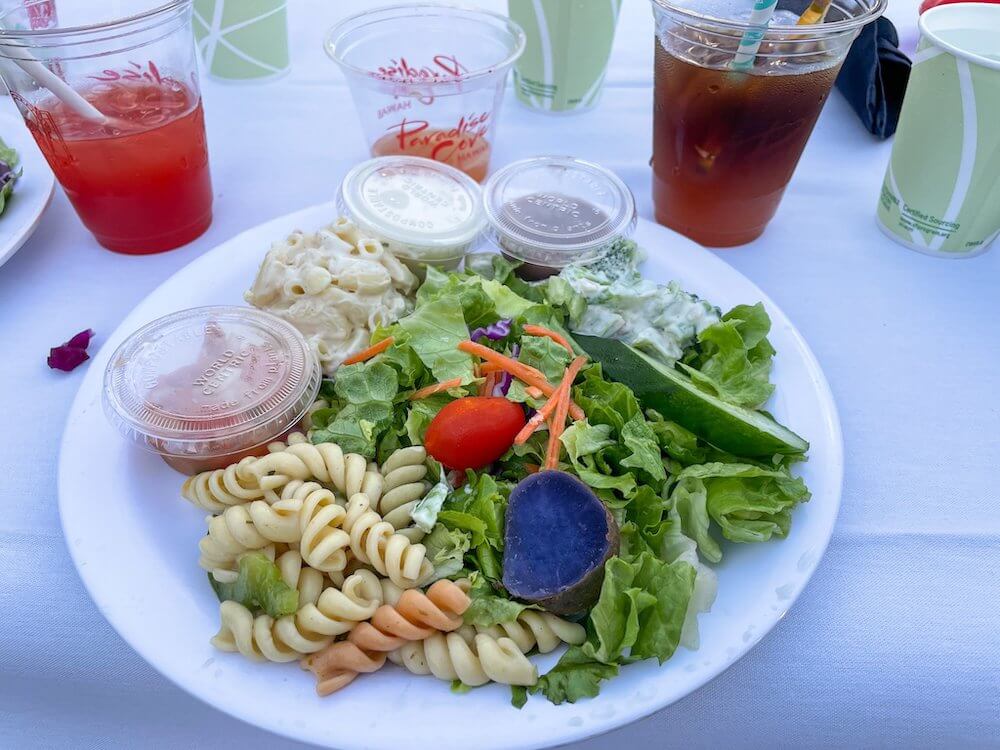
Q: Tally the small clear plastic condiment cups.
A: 3